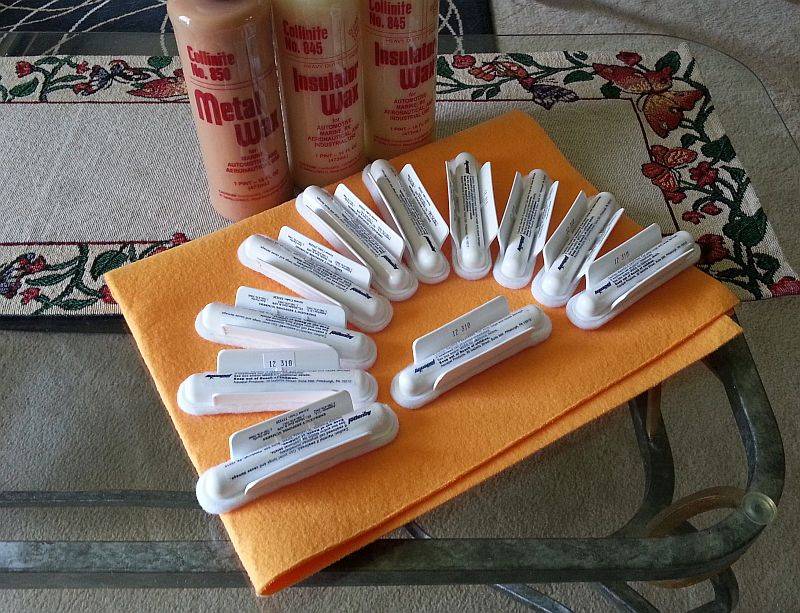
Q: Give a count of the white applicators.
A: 11